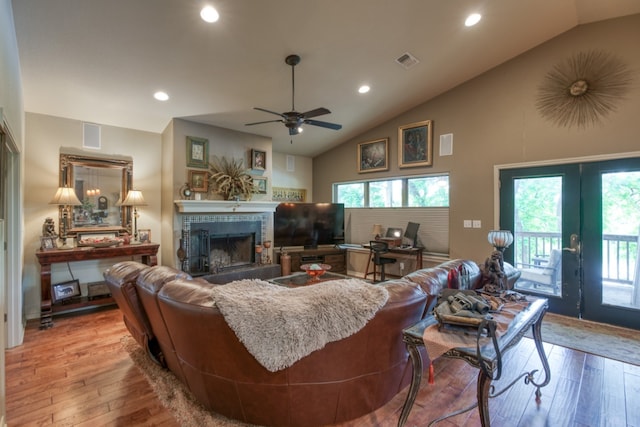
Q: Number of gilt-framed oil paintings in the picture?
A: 2